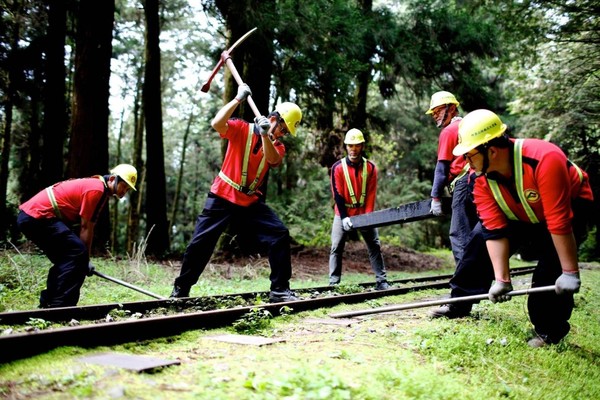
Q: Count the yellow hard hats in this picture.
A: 5